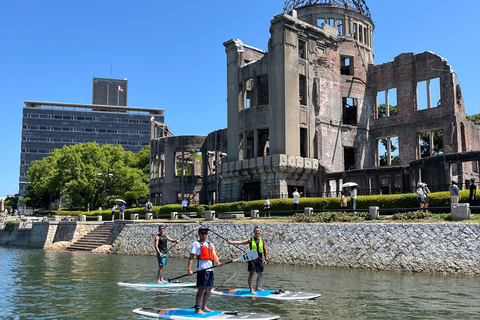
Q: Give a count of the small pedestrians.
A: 12